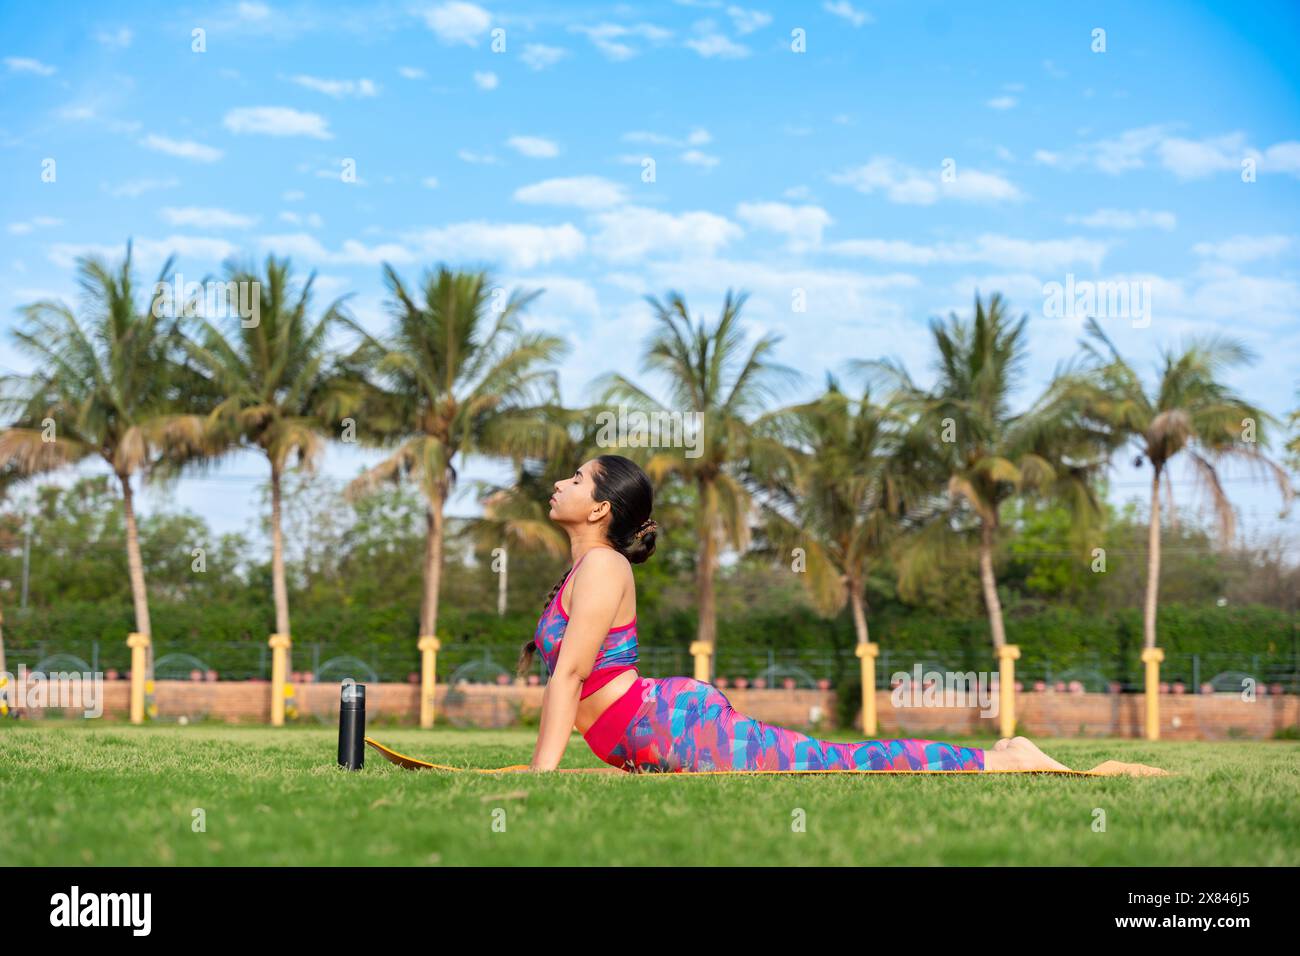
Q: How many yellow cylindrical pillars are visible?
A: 7